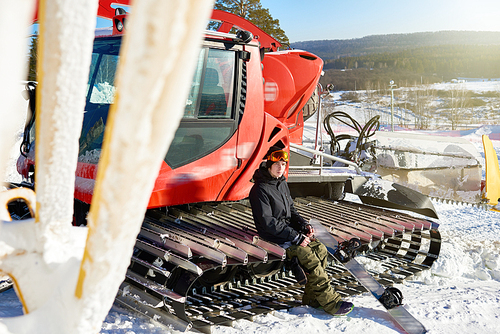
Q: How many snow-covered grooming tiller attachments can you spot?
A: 1